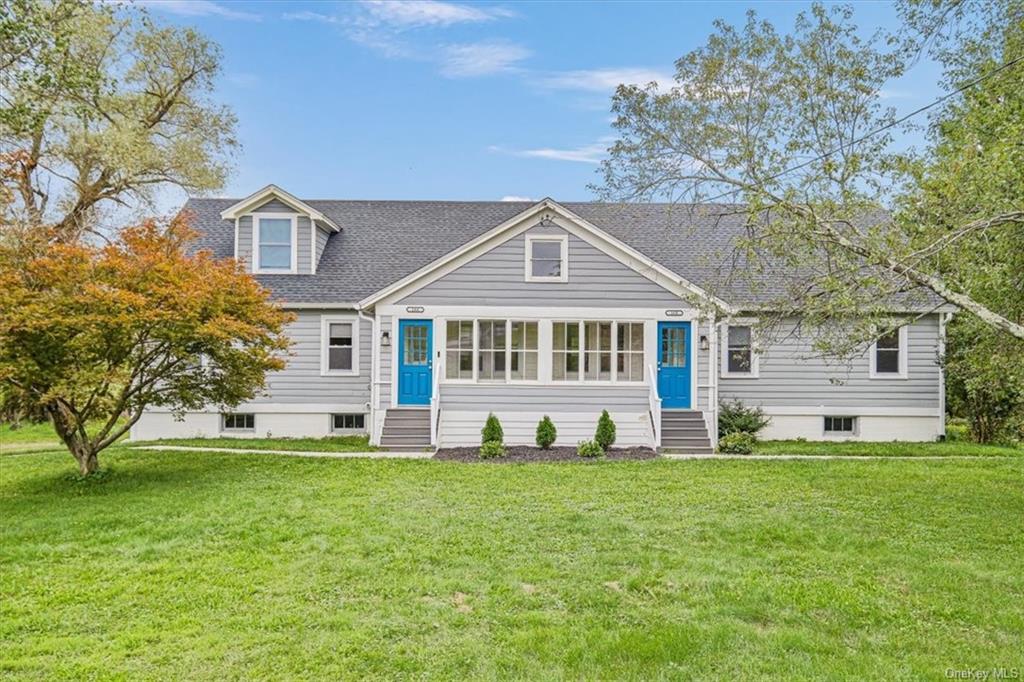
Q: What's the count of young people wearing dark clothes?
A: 0